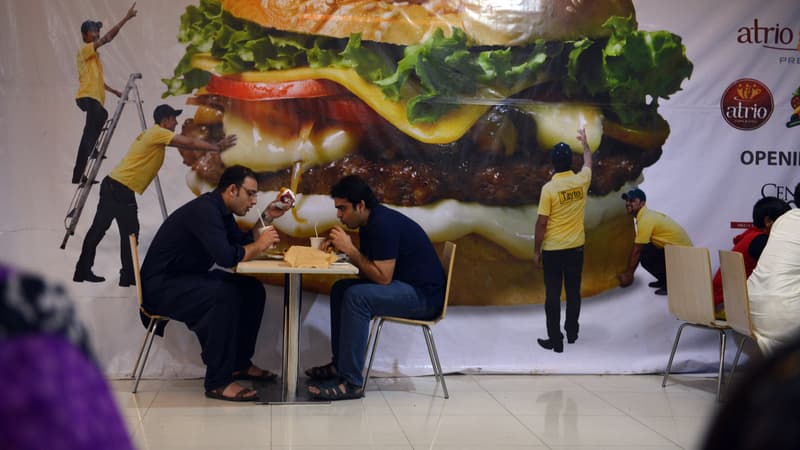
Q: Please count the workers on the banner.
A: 4